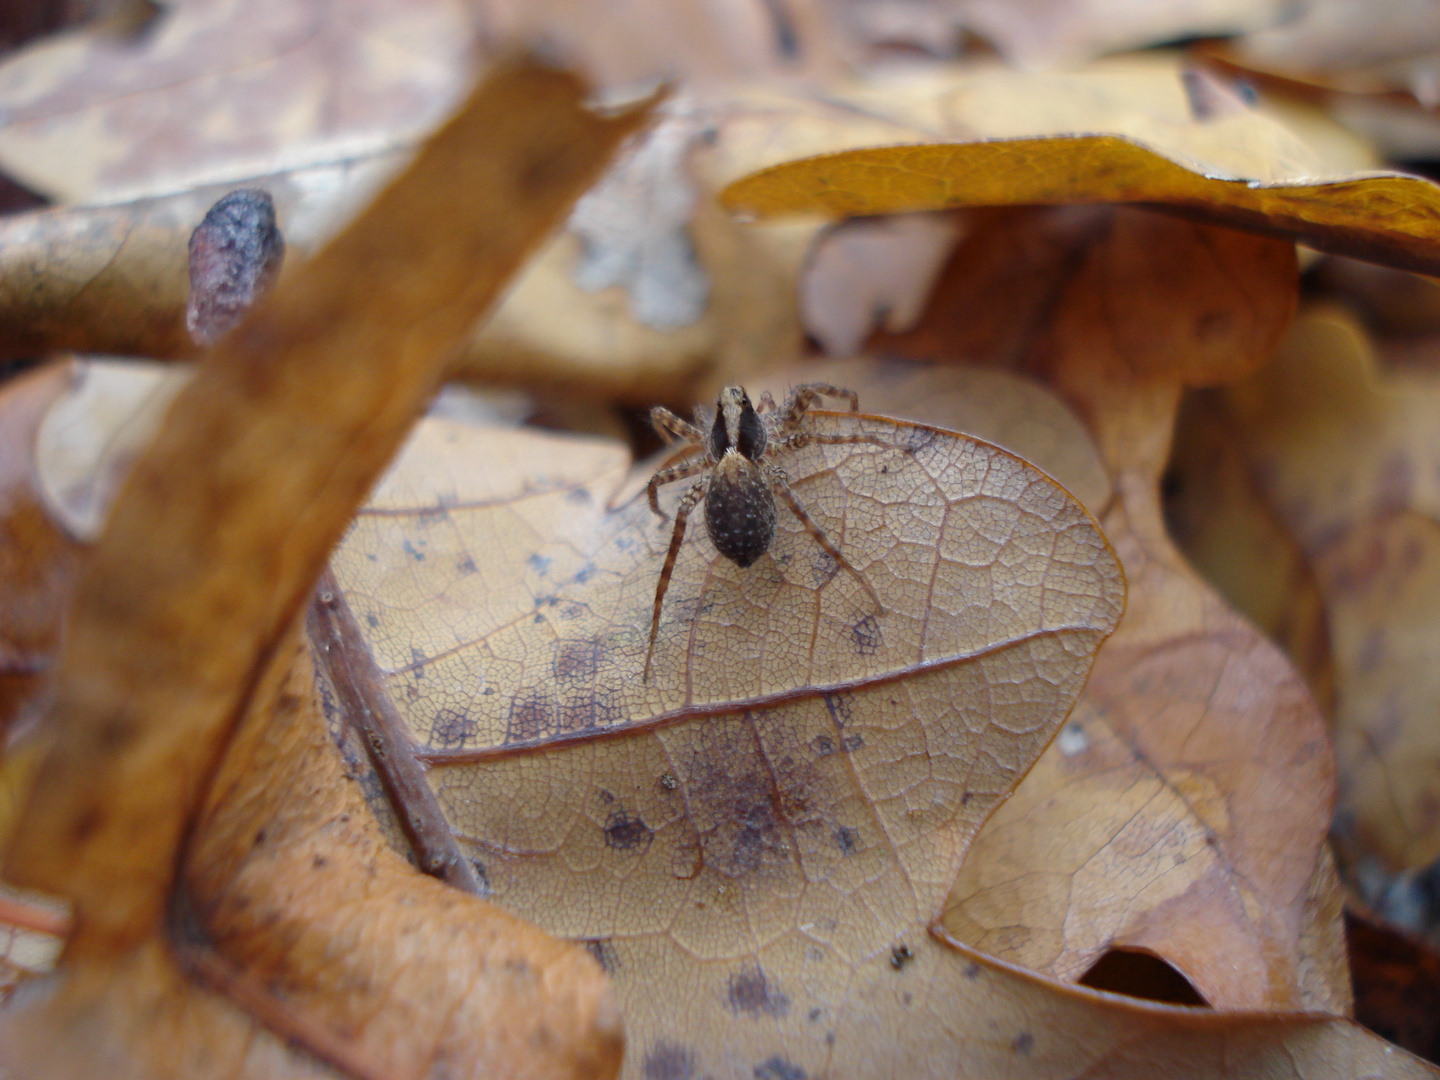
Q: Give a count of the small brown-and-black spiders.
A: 1